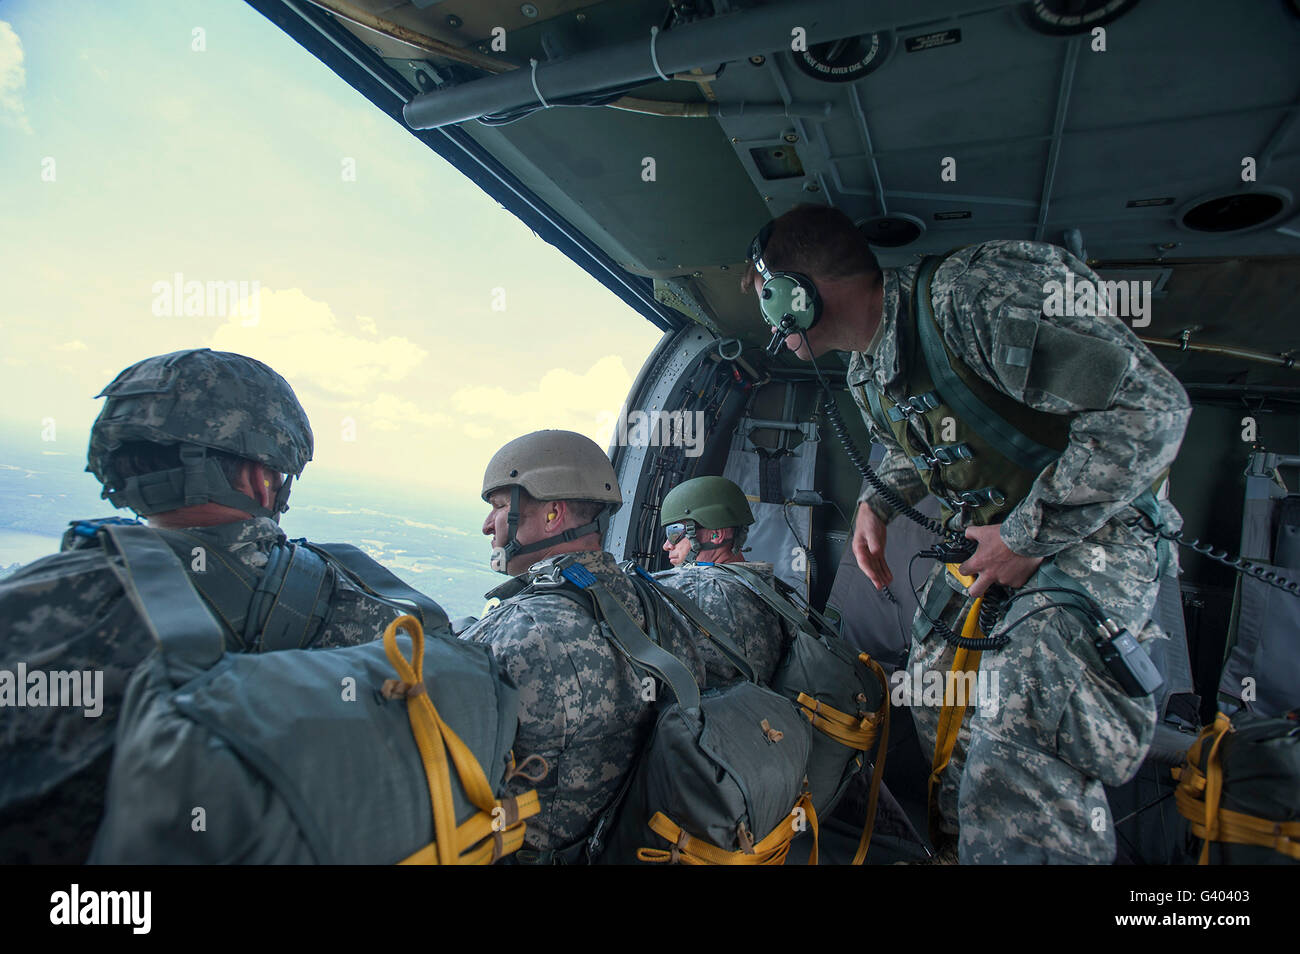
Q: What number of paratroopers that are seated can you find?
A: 3